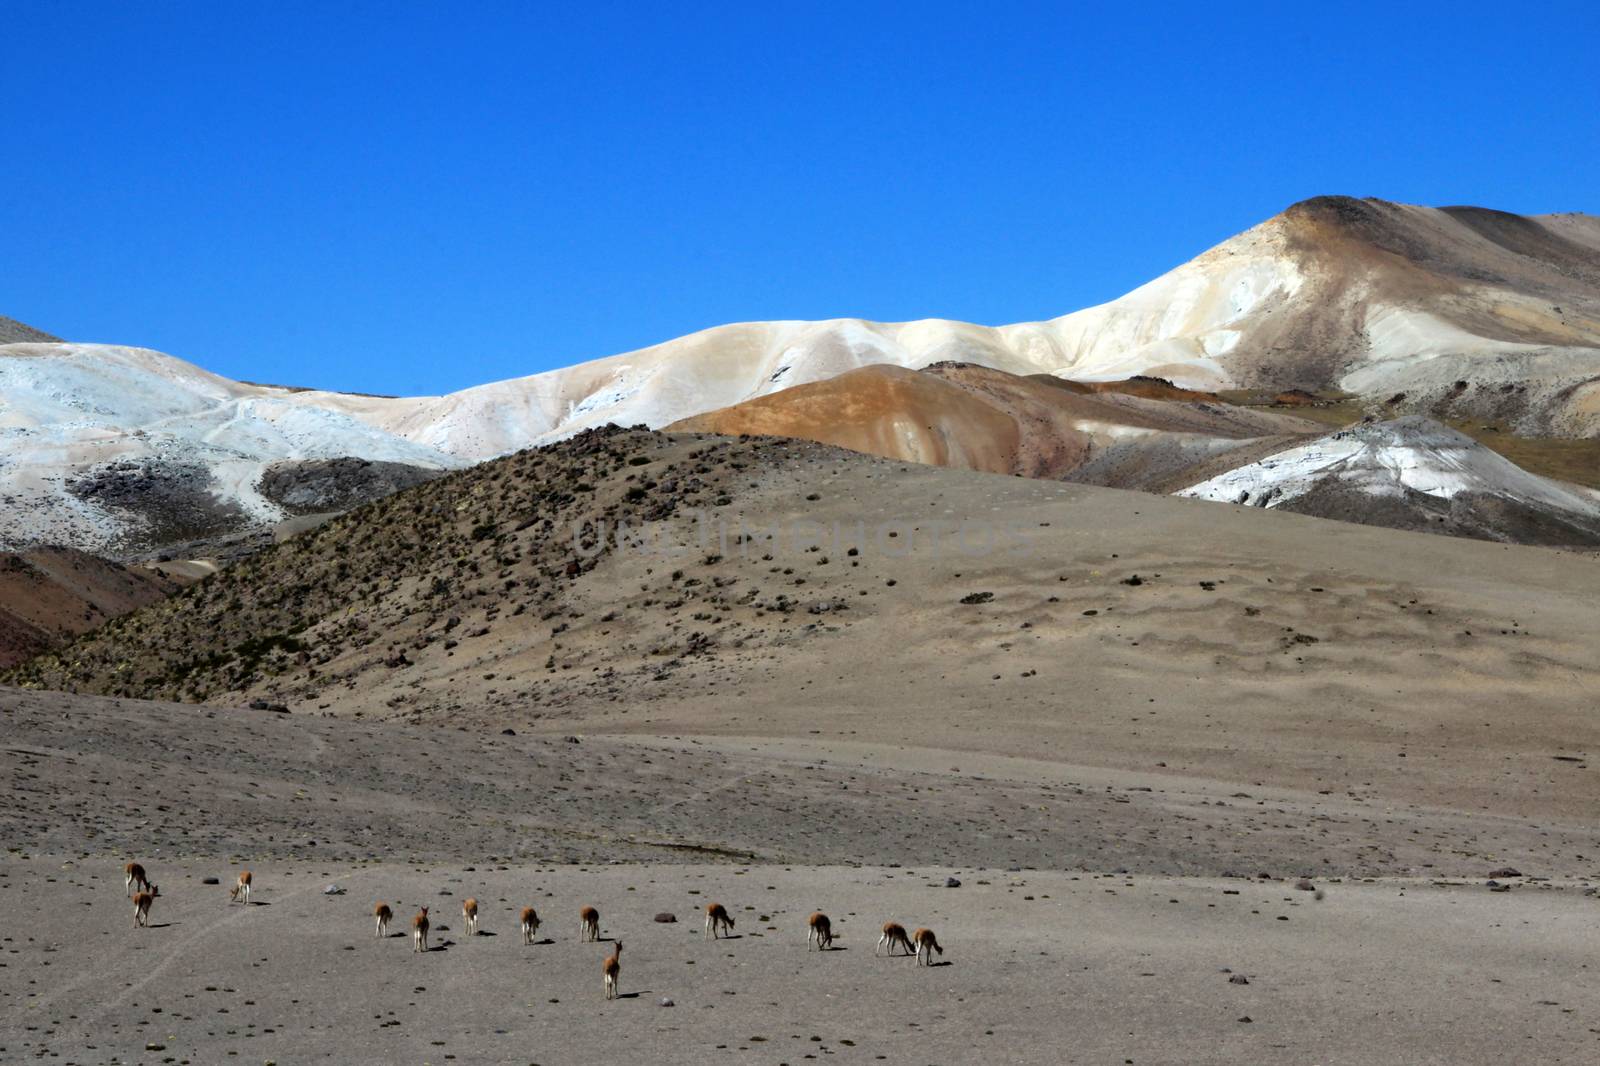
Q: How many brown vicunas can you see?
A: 13